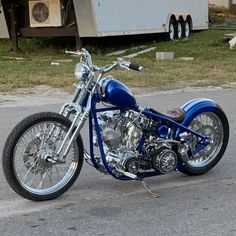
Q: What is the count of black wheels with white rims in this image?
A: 3